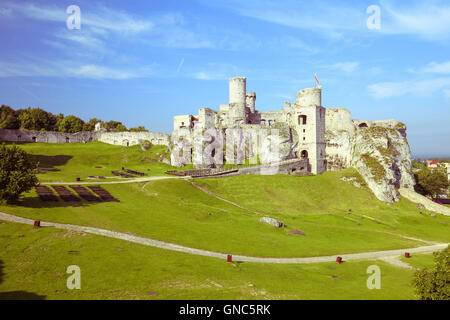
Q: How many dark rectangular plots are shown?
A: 4